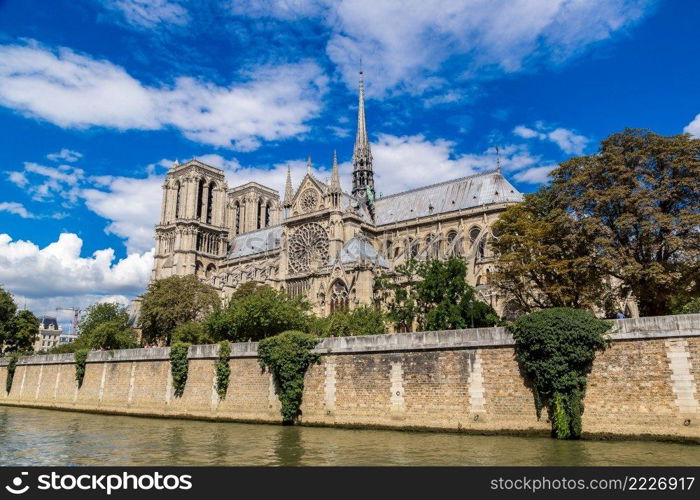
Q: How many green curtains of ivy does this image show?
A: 6